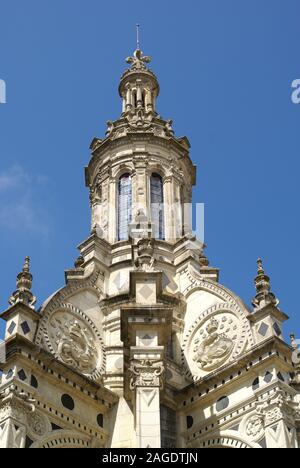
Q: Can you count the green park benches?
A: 0